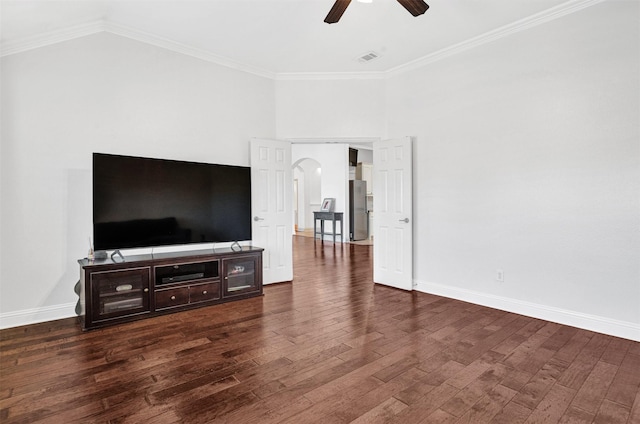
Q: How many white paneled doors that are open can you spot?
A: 2